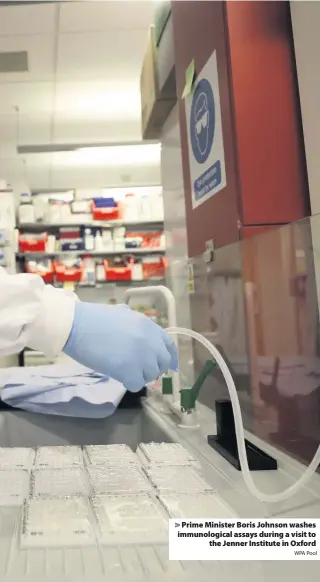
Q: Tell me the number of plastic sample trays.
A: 11